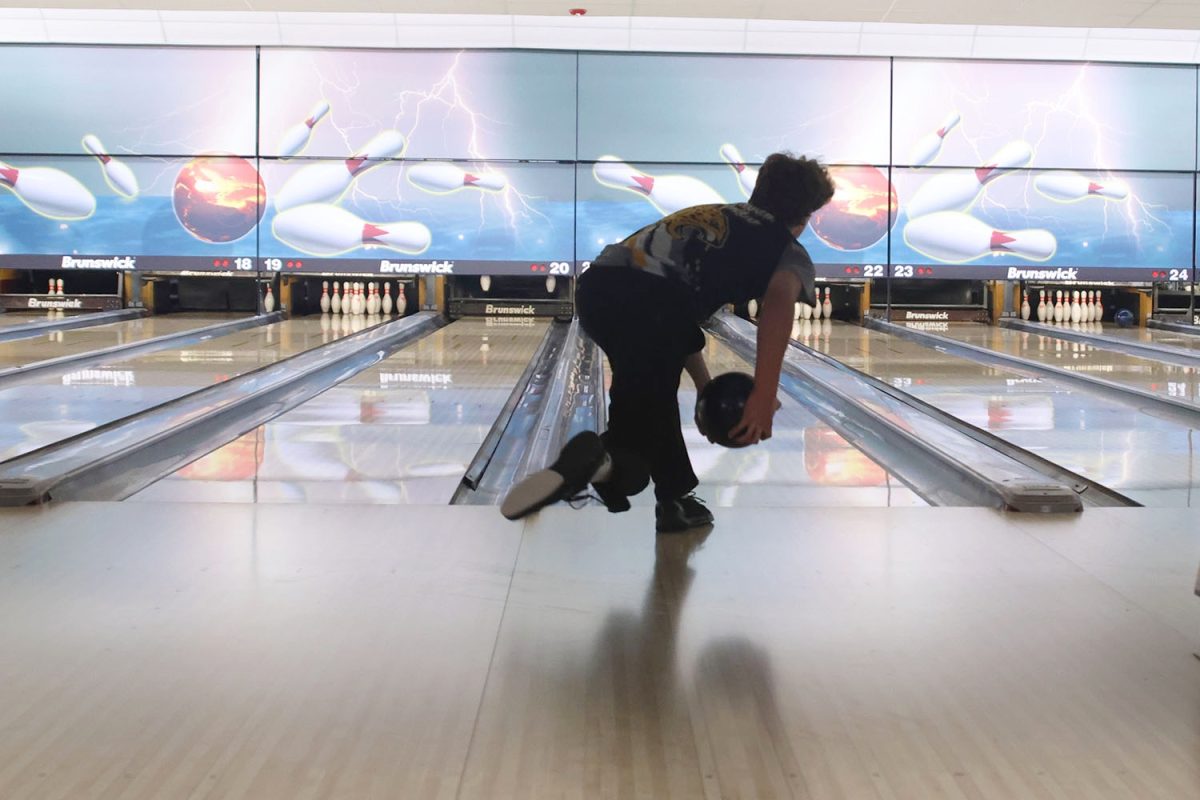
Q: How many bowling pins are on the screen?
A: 12